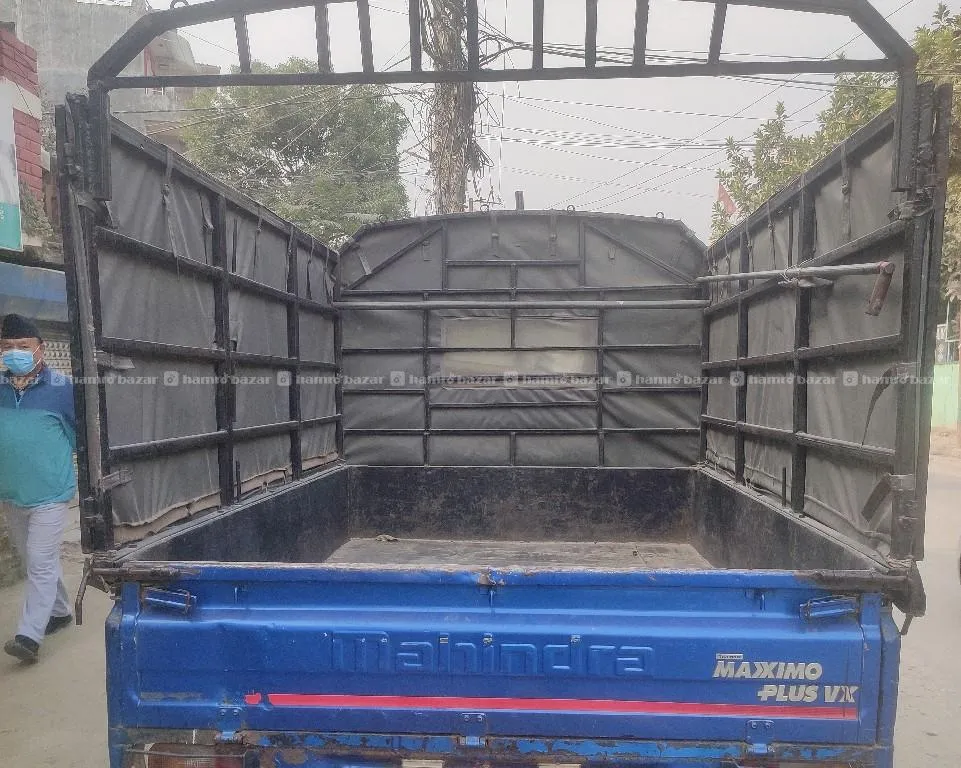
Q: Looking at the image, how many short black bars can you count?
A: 9